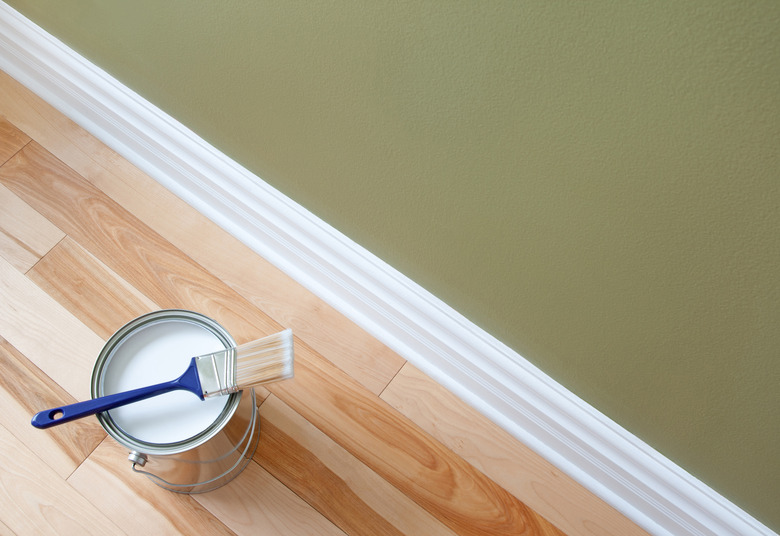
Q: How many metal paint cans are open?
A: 1